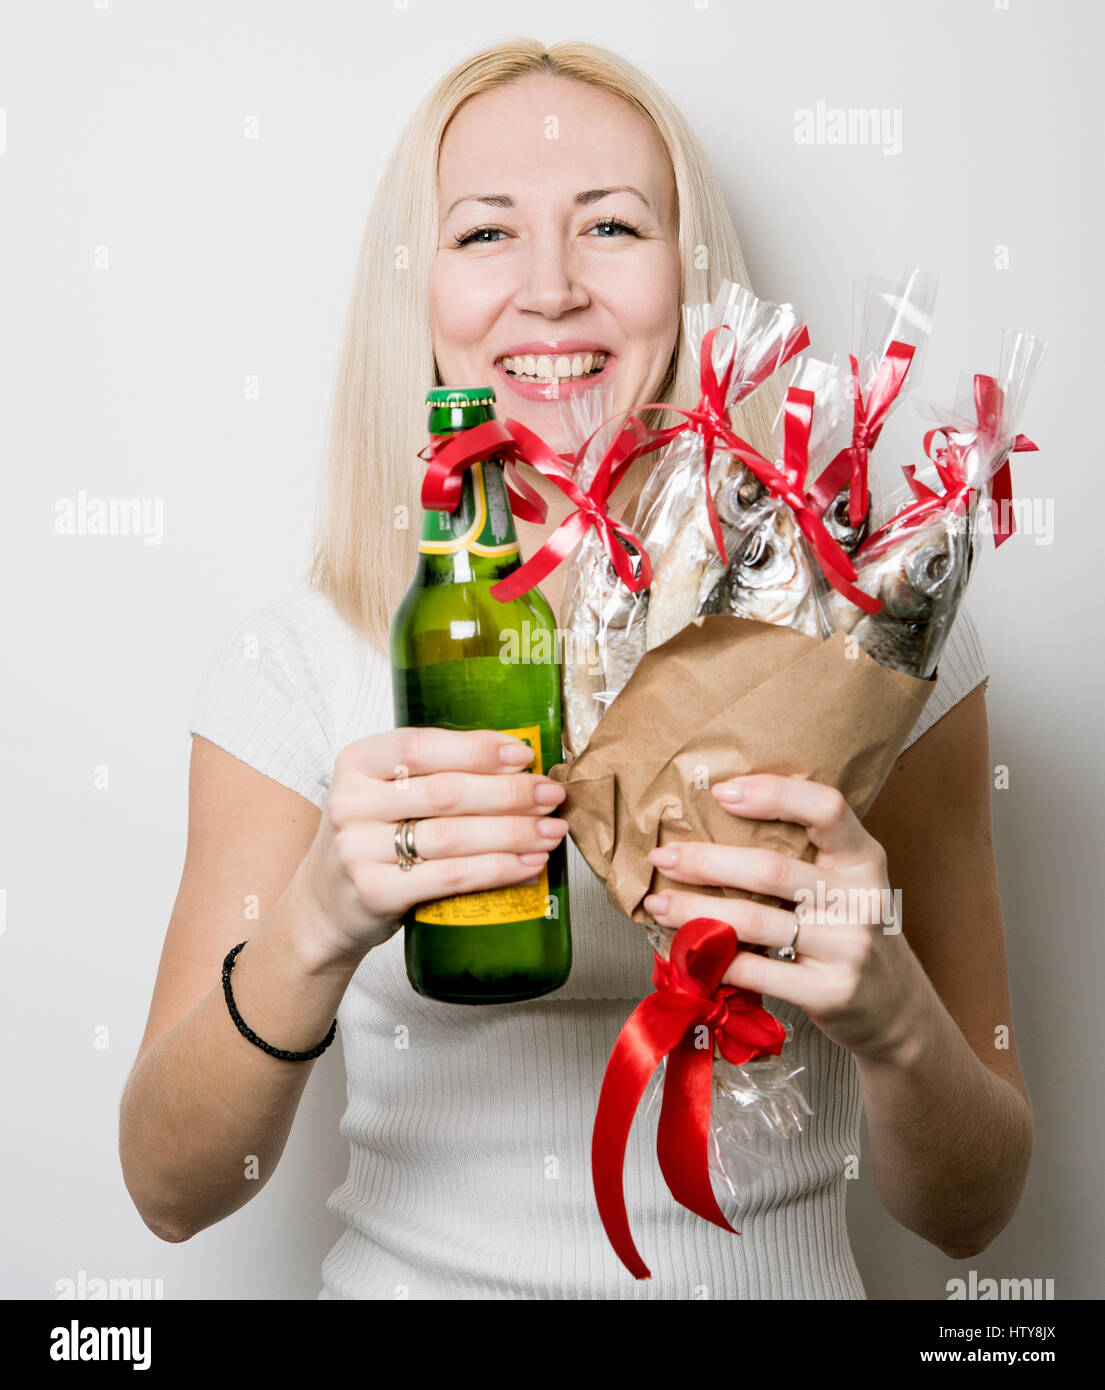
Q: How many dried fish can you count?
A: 5